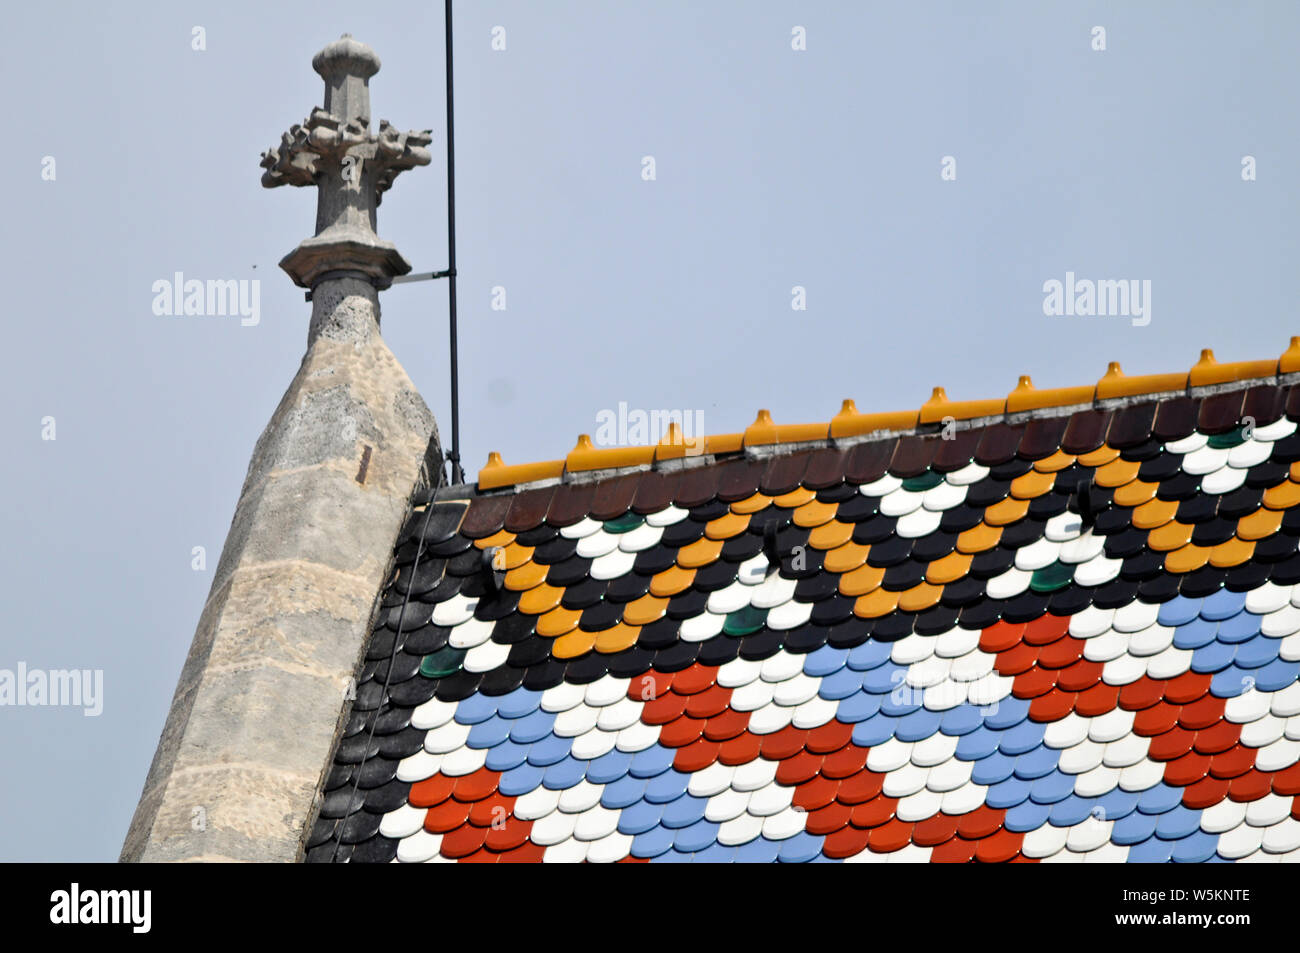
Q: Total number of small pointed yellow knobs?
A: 10